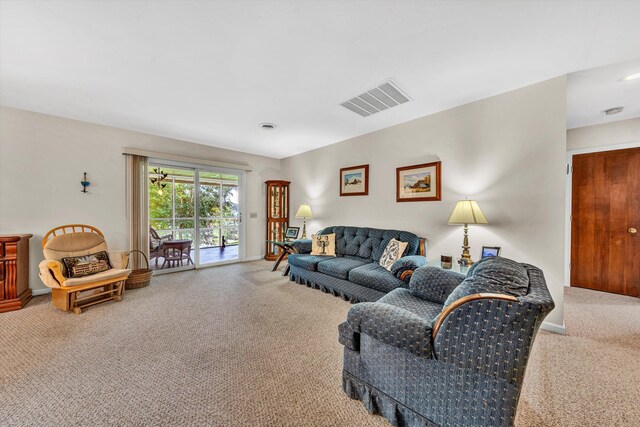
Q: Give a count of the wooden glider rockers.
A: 1